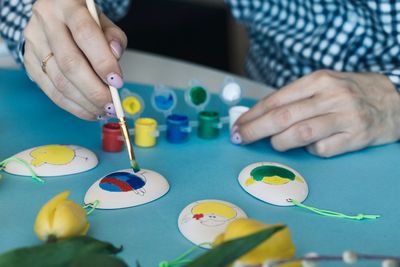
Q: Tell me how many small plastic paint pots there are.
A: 5